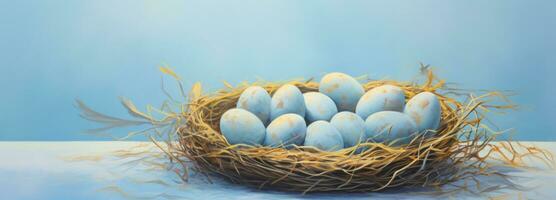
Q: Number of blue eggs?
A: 11